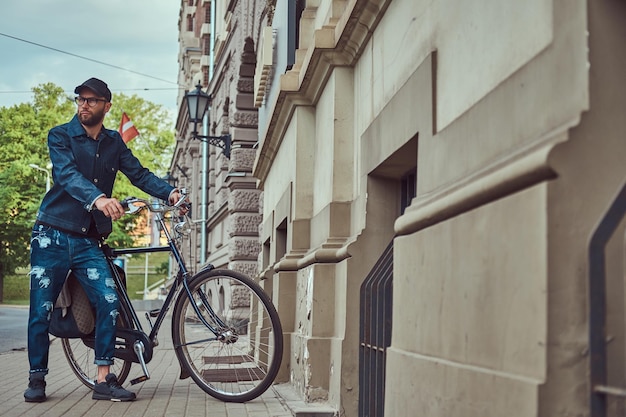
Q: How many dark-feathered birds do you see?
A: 0